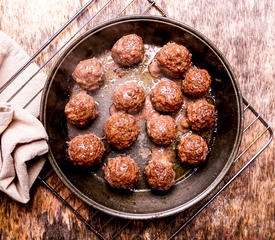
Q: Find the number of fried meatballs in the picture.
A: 14